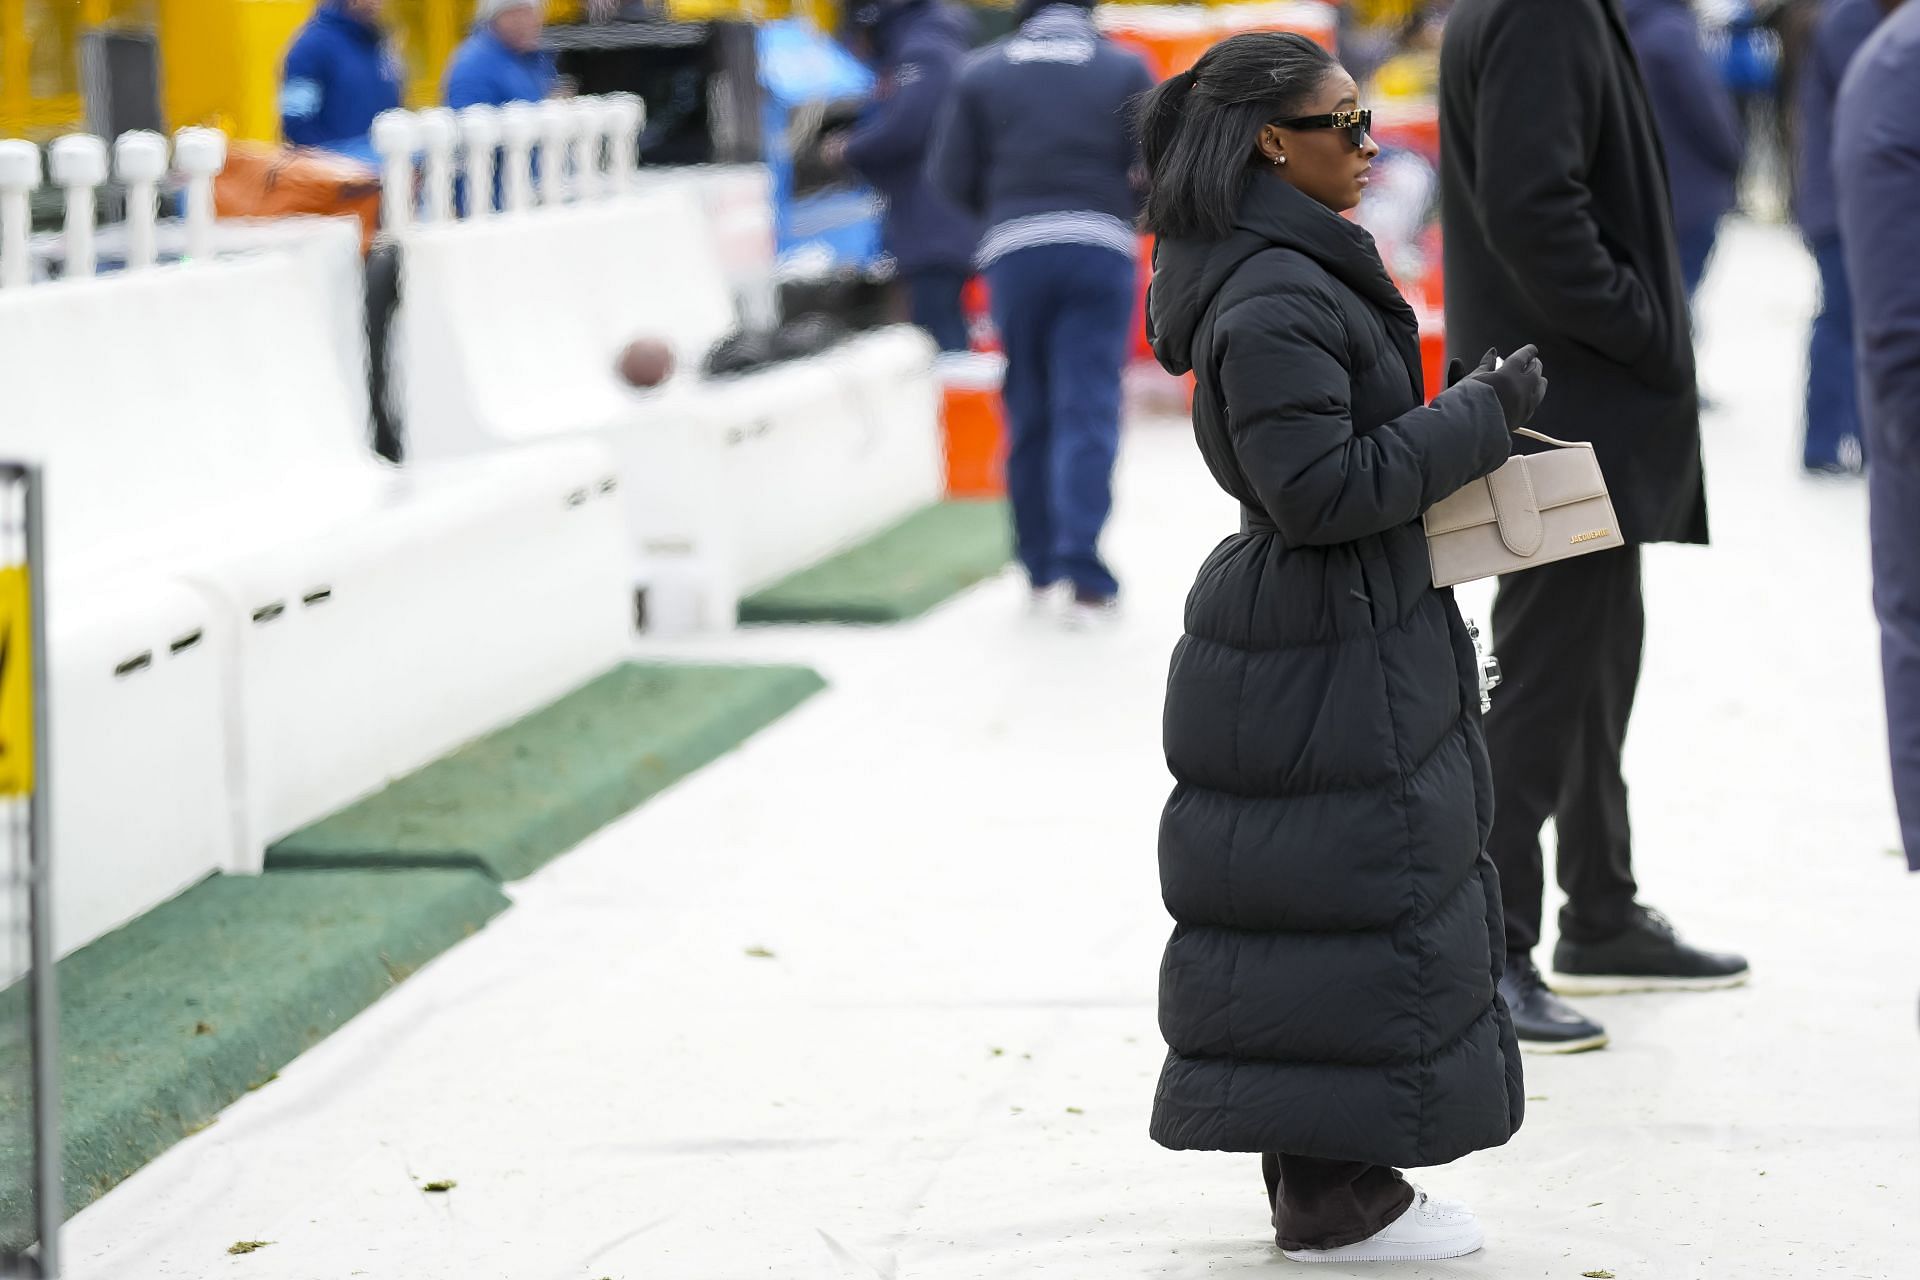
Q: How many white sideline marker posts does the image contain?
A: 11